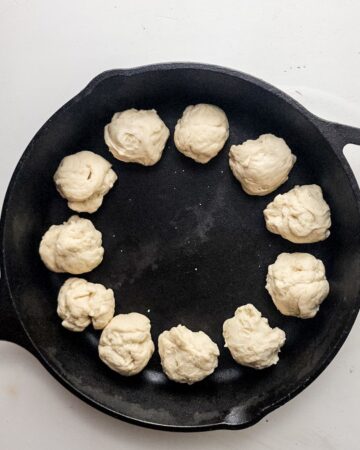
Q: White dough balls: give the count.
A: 11